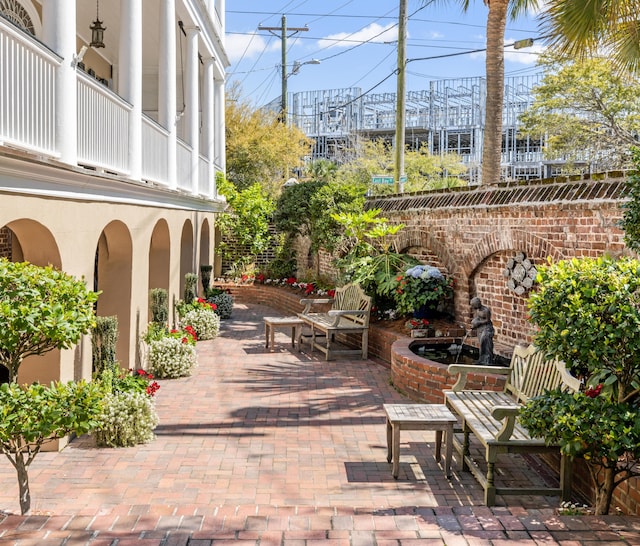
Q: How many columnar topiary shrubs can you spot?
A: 4